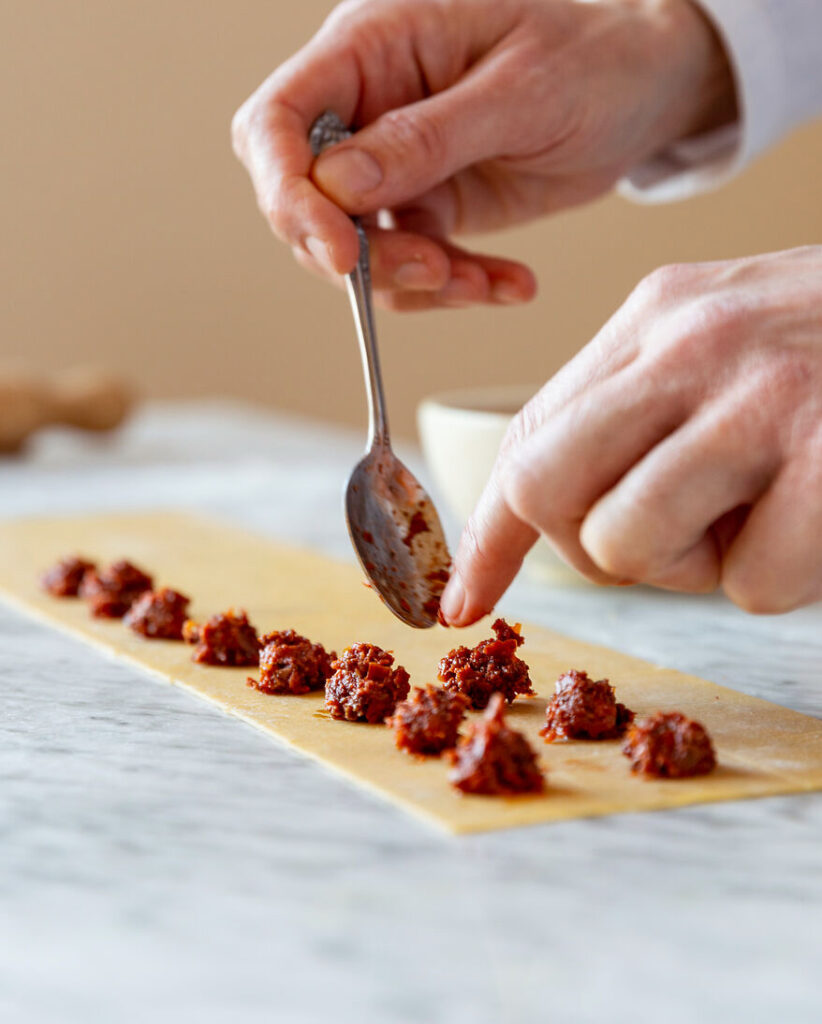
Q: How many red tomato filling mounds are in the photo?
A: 11